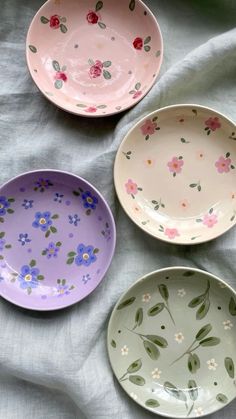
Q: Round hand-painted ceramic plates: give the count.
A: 4